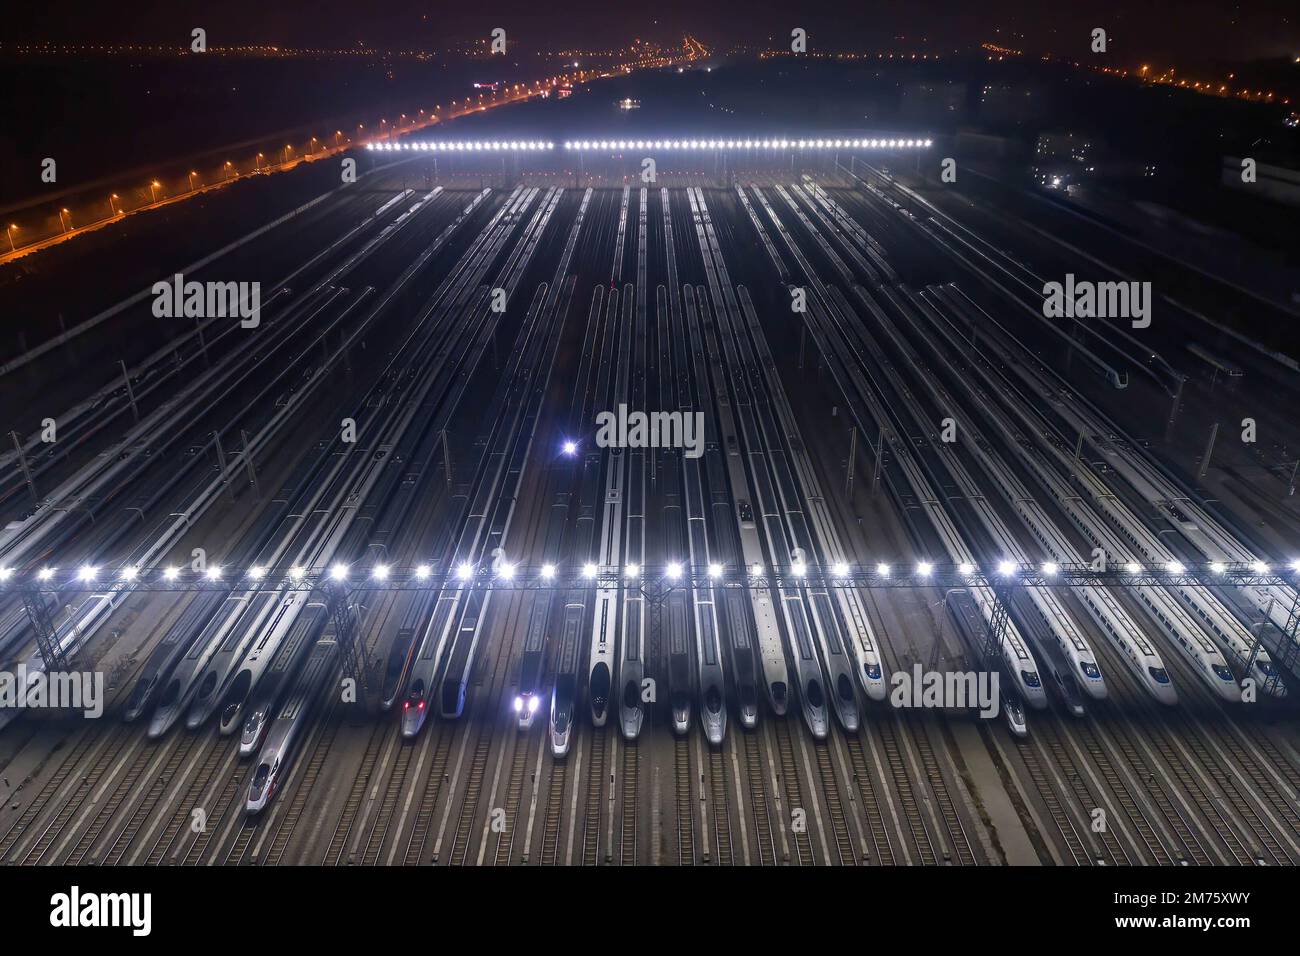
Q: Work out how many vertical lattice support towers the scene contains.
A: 5